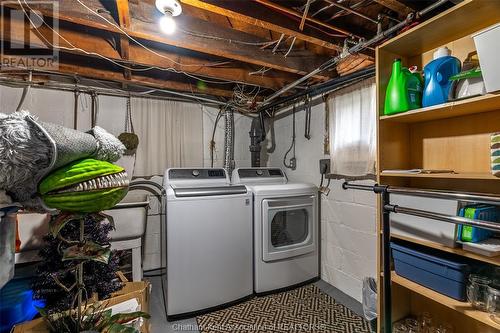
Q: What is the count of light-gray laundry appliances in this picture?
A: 2